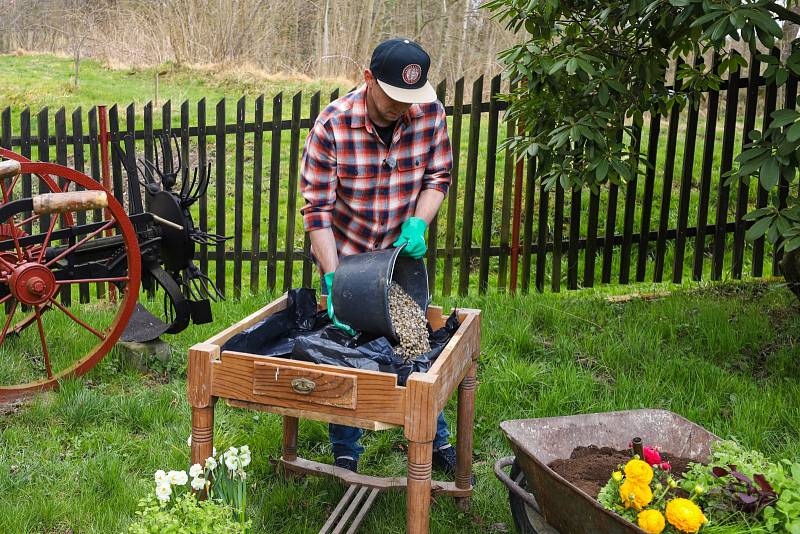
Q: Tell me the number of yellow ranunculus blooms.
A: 4